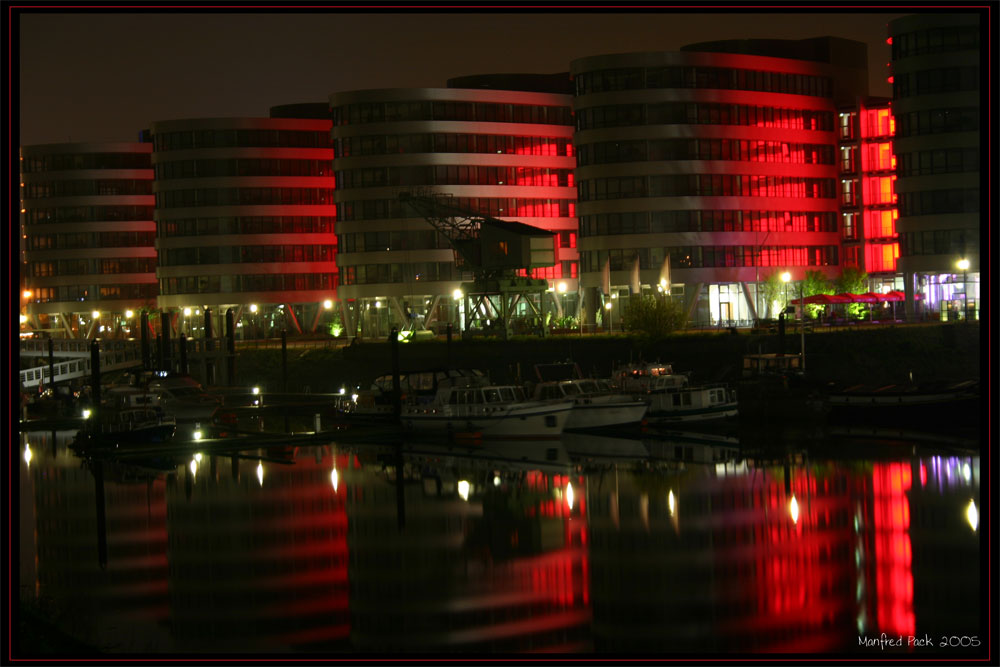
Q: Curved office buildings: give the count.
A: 5